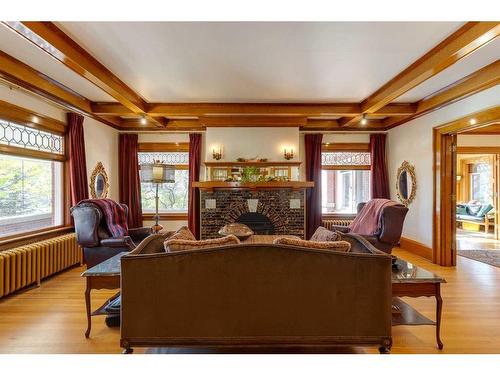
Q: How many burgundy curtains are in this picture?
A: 5